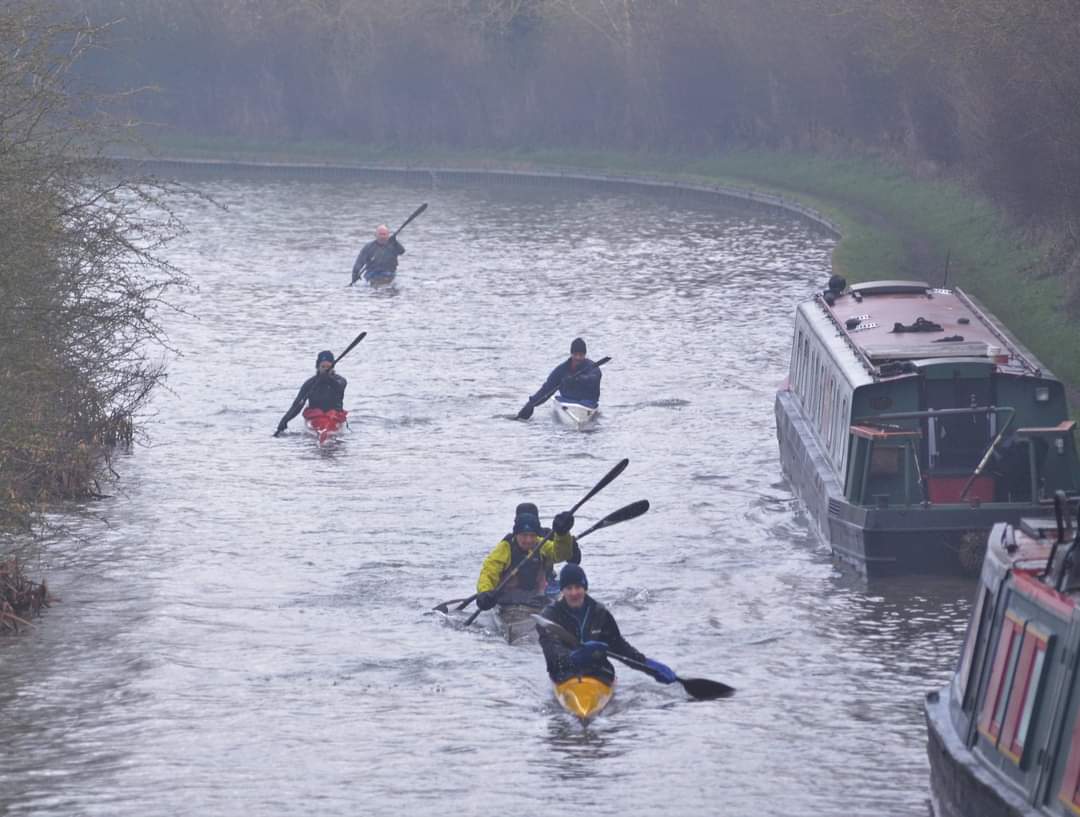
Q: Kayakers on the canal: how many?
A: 6